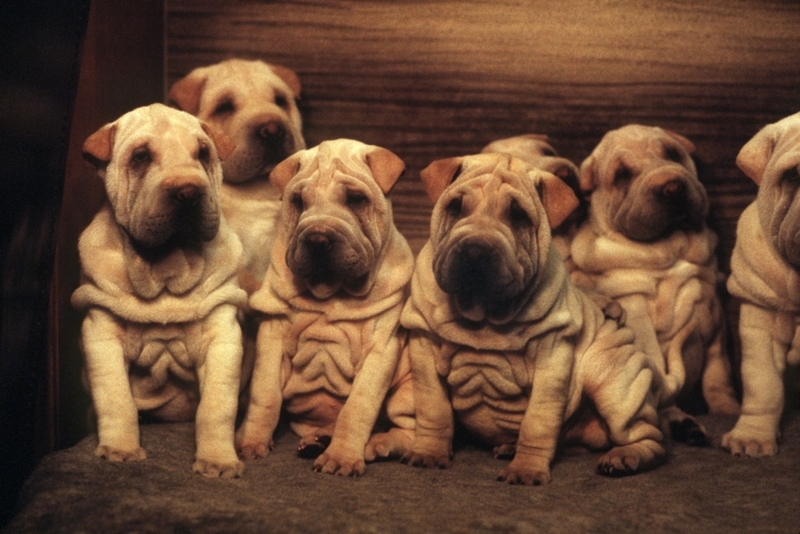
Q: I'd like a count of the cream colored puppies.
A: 7